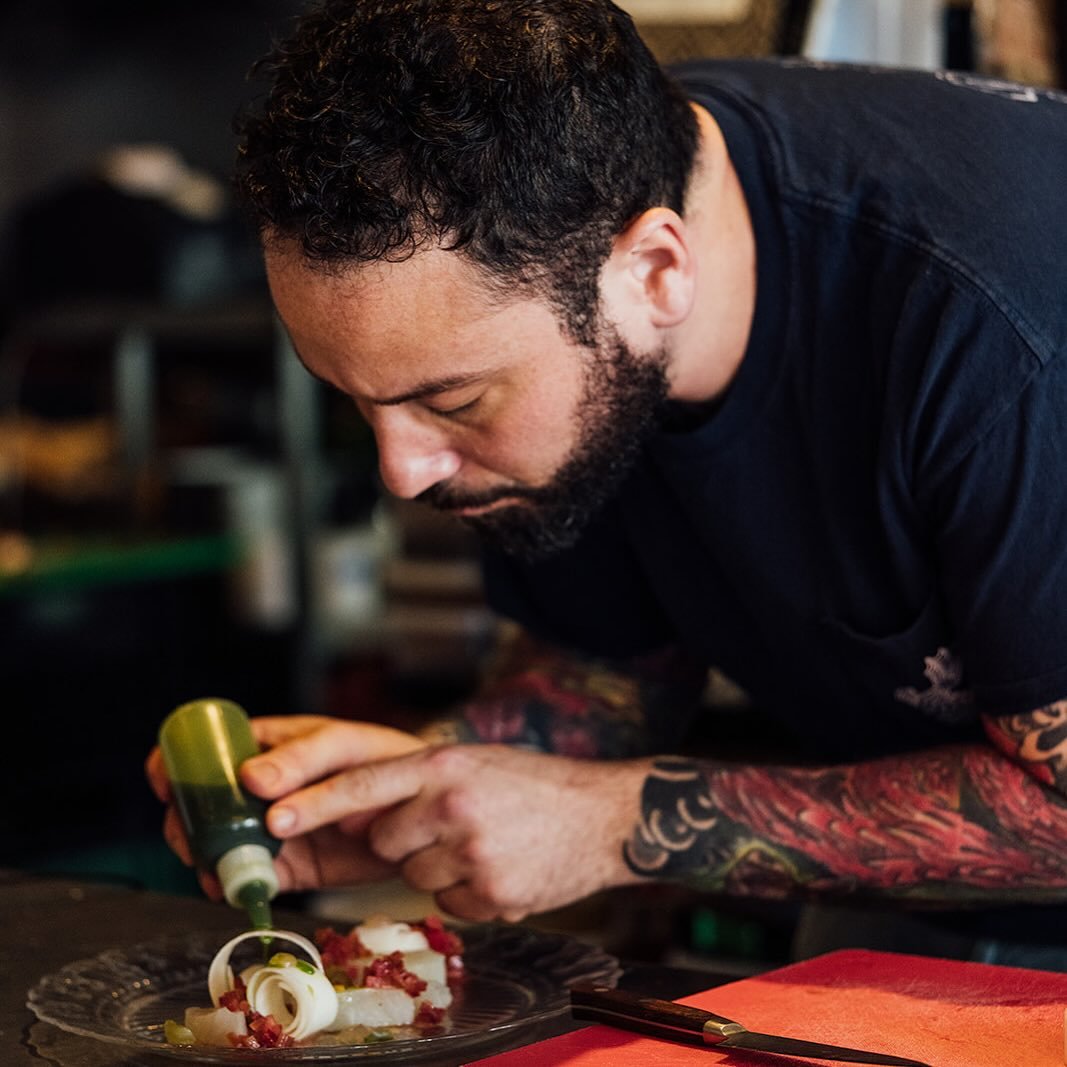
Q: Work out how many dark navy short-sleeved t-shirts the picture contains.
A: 1